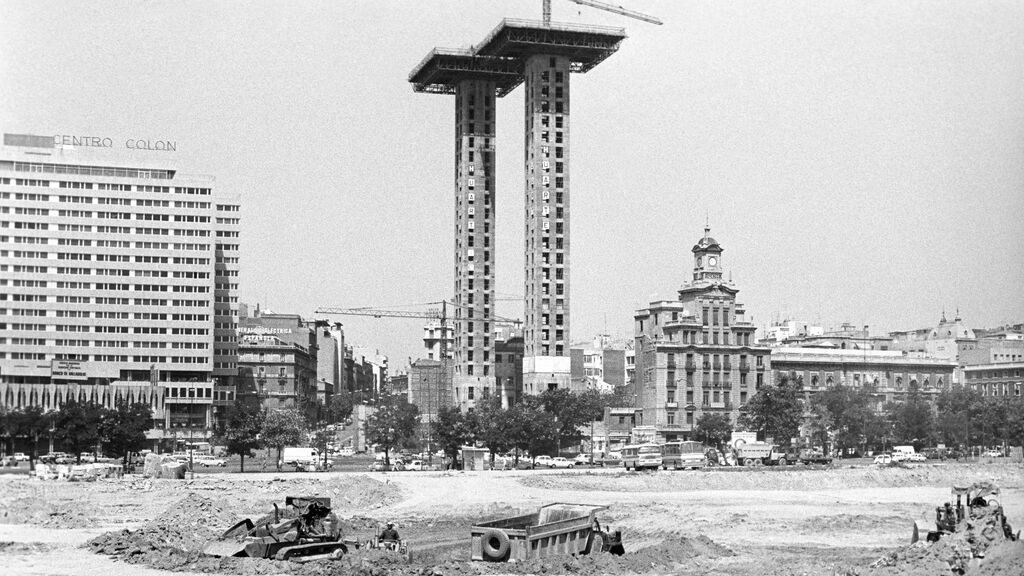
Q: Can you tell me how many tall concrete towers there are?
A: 2